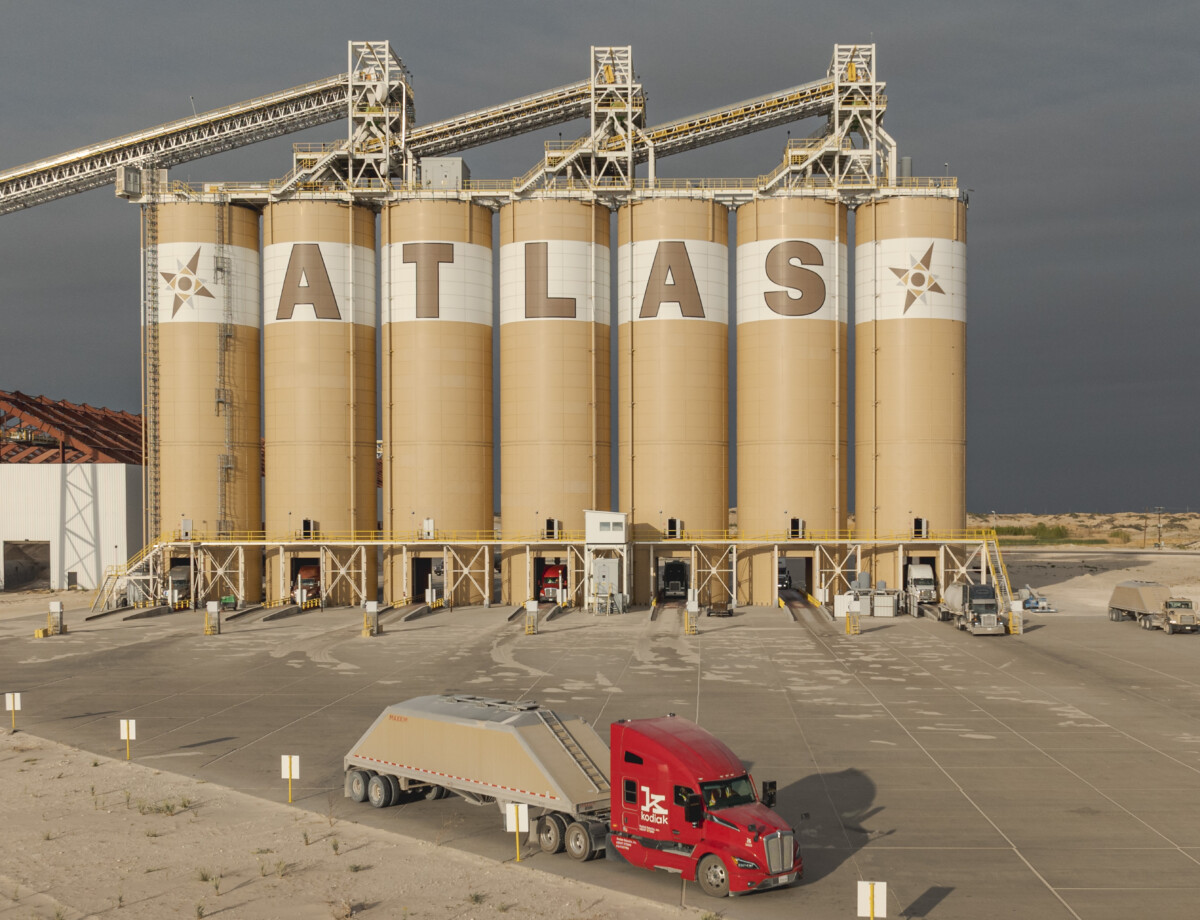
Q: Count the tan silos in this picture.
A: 7